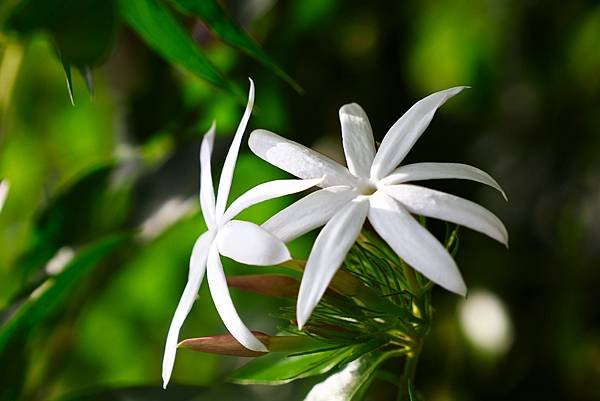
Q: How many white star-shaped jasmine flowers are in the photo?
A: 2